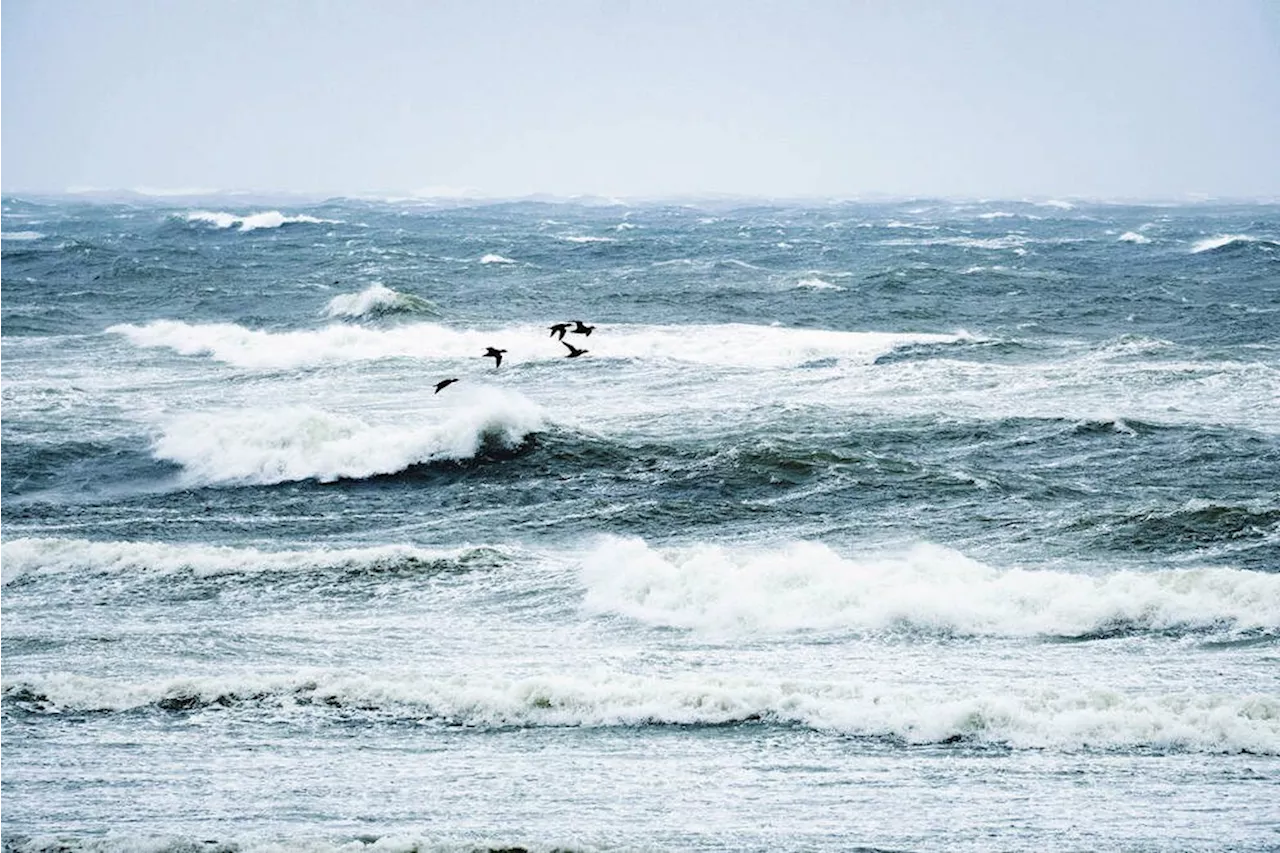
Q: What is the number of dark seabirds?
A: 5